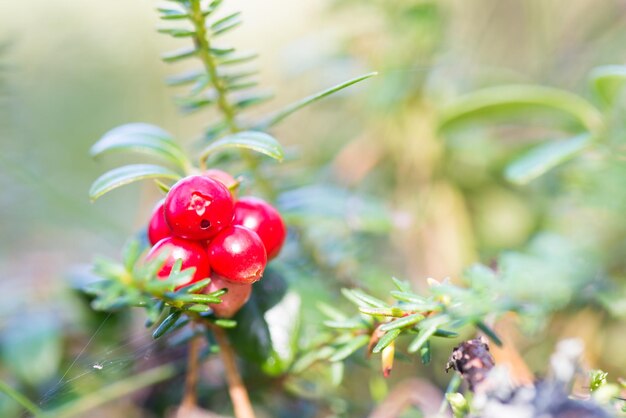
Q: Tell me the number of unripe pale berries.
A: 2